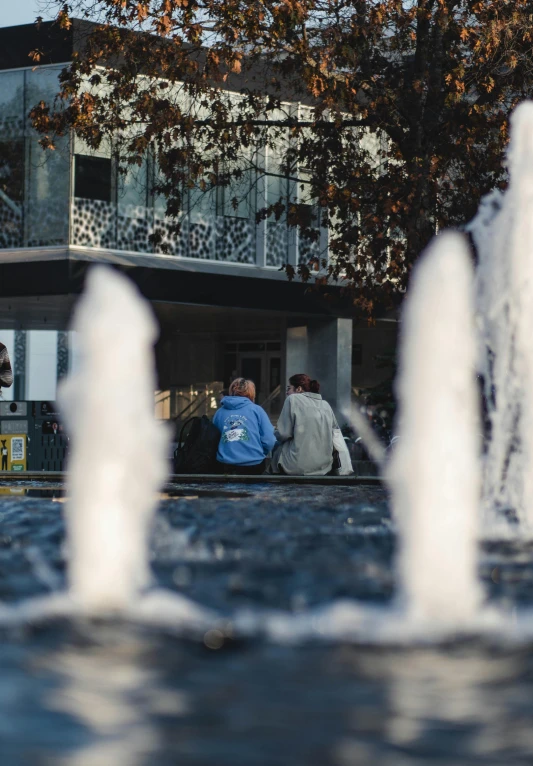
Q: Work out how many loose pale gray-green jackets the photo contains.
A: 1